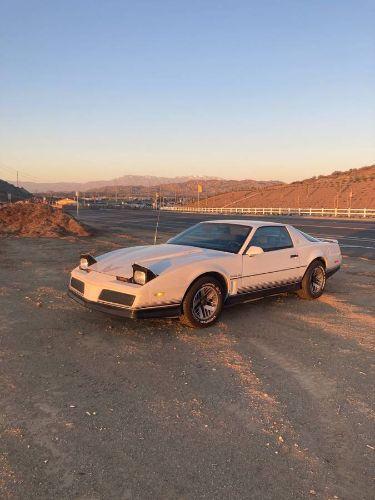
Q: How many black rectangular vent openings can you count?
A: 2